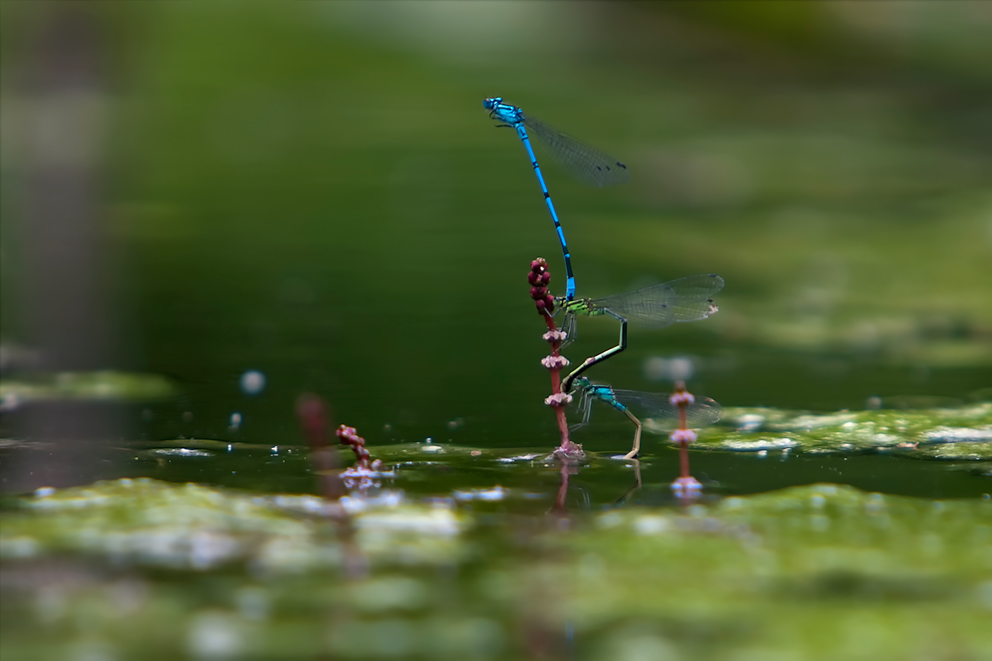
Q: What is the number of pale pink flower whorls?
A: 6